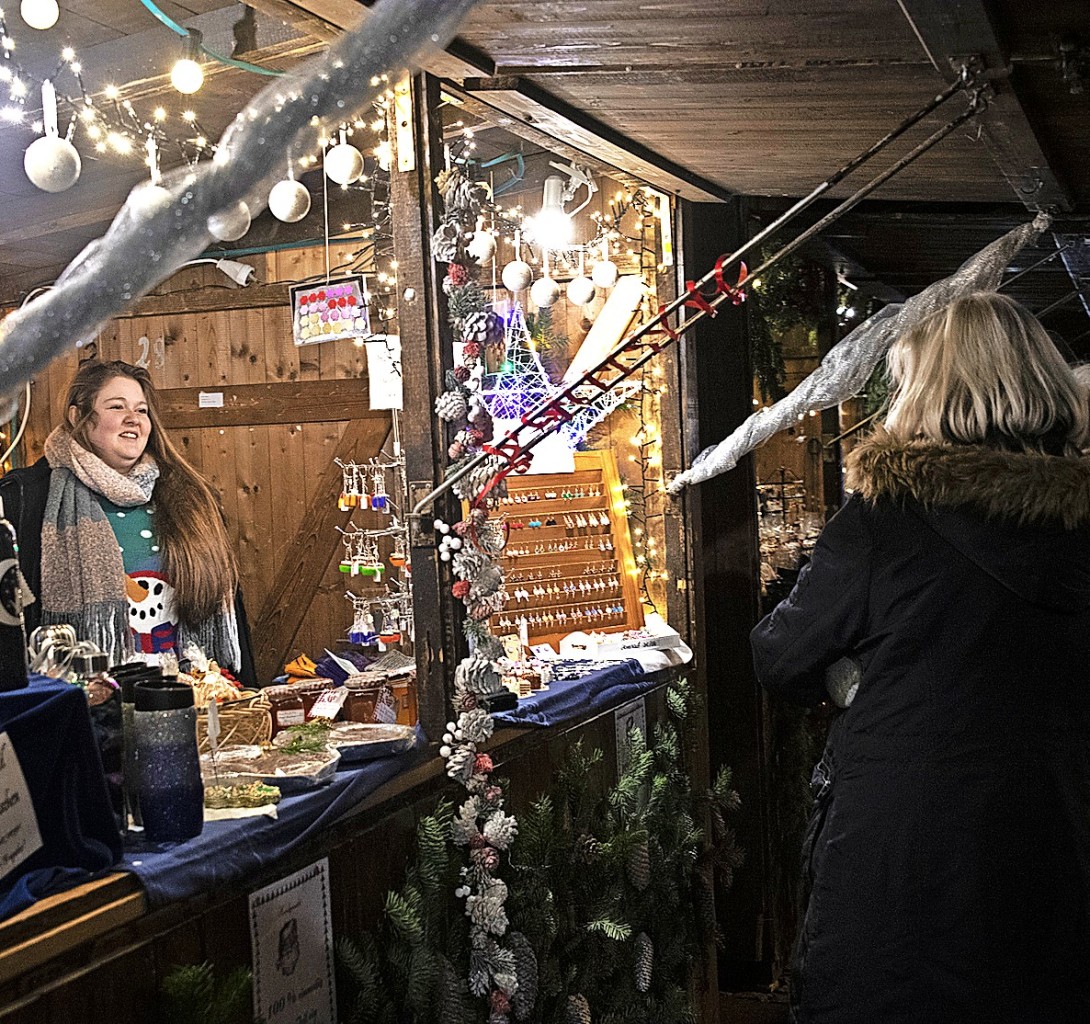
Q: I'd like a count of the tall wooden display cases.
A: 1